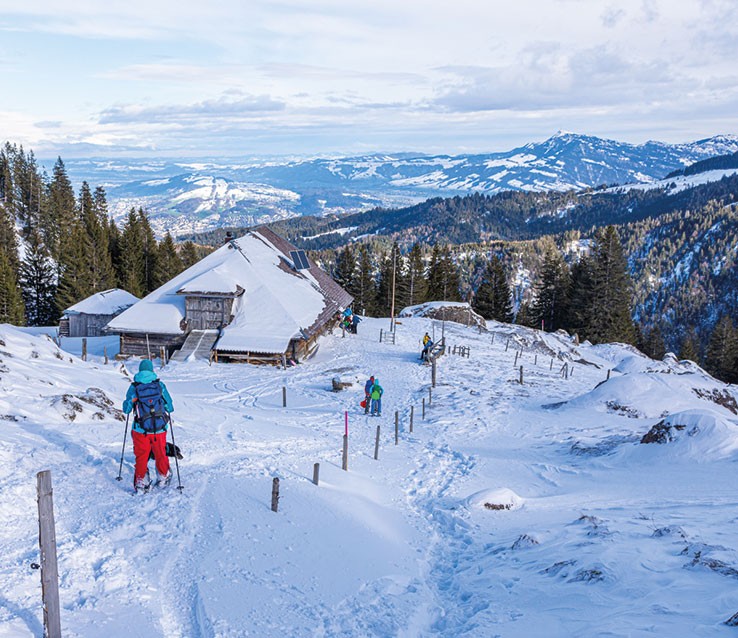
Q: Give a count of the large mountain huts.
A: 1